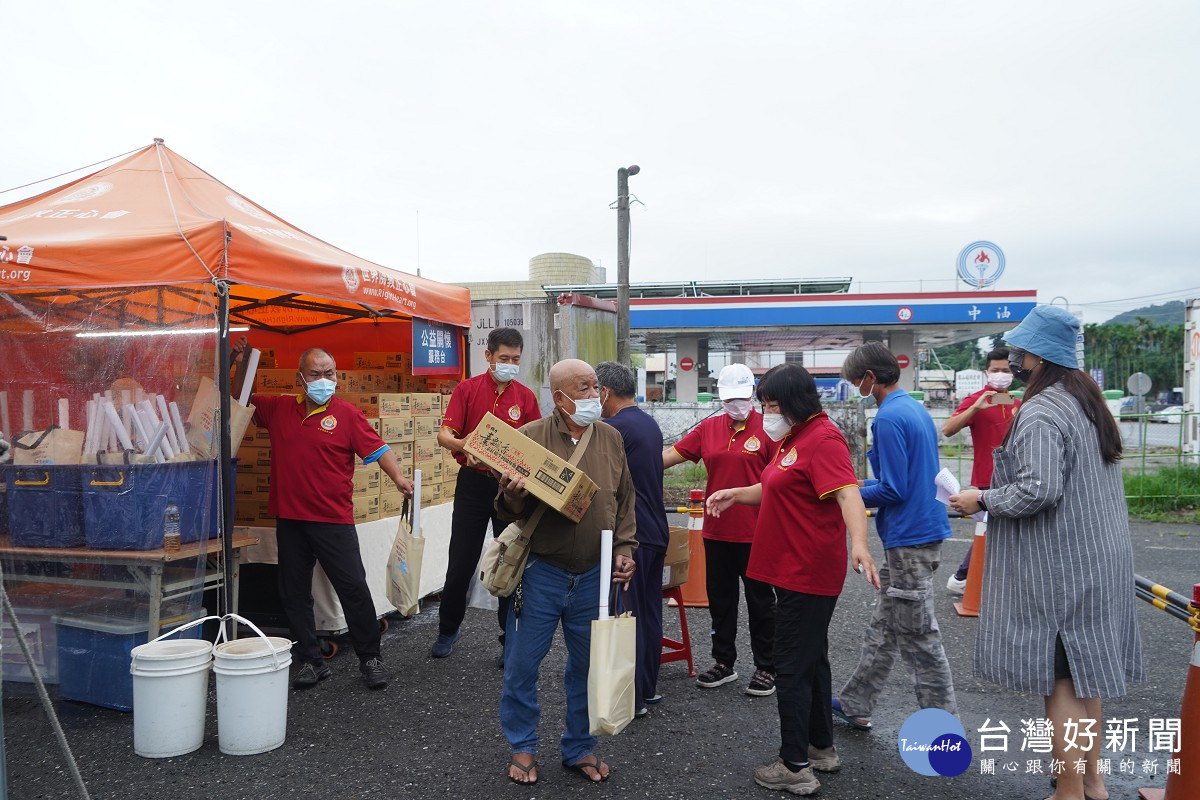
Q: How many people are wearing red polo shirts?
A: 5